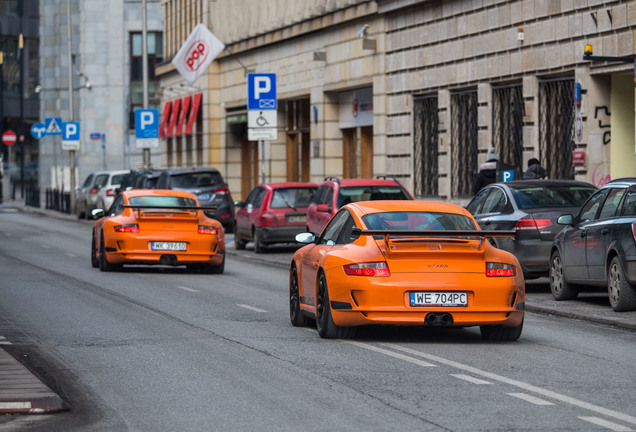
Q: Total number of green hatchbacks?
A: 0